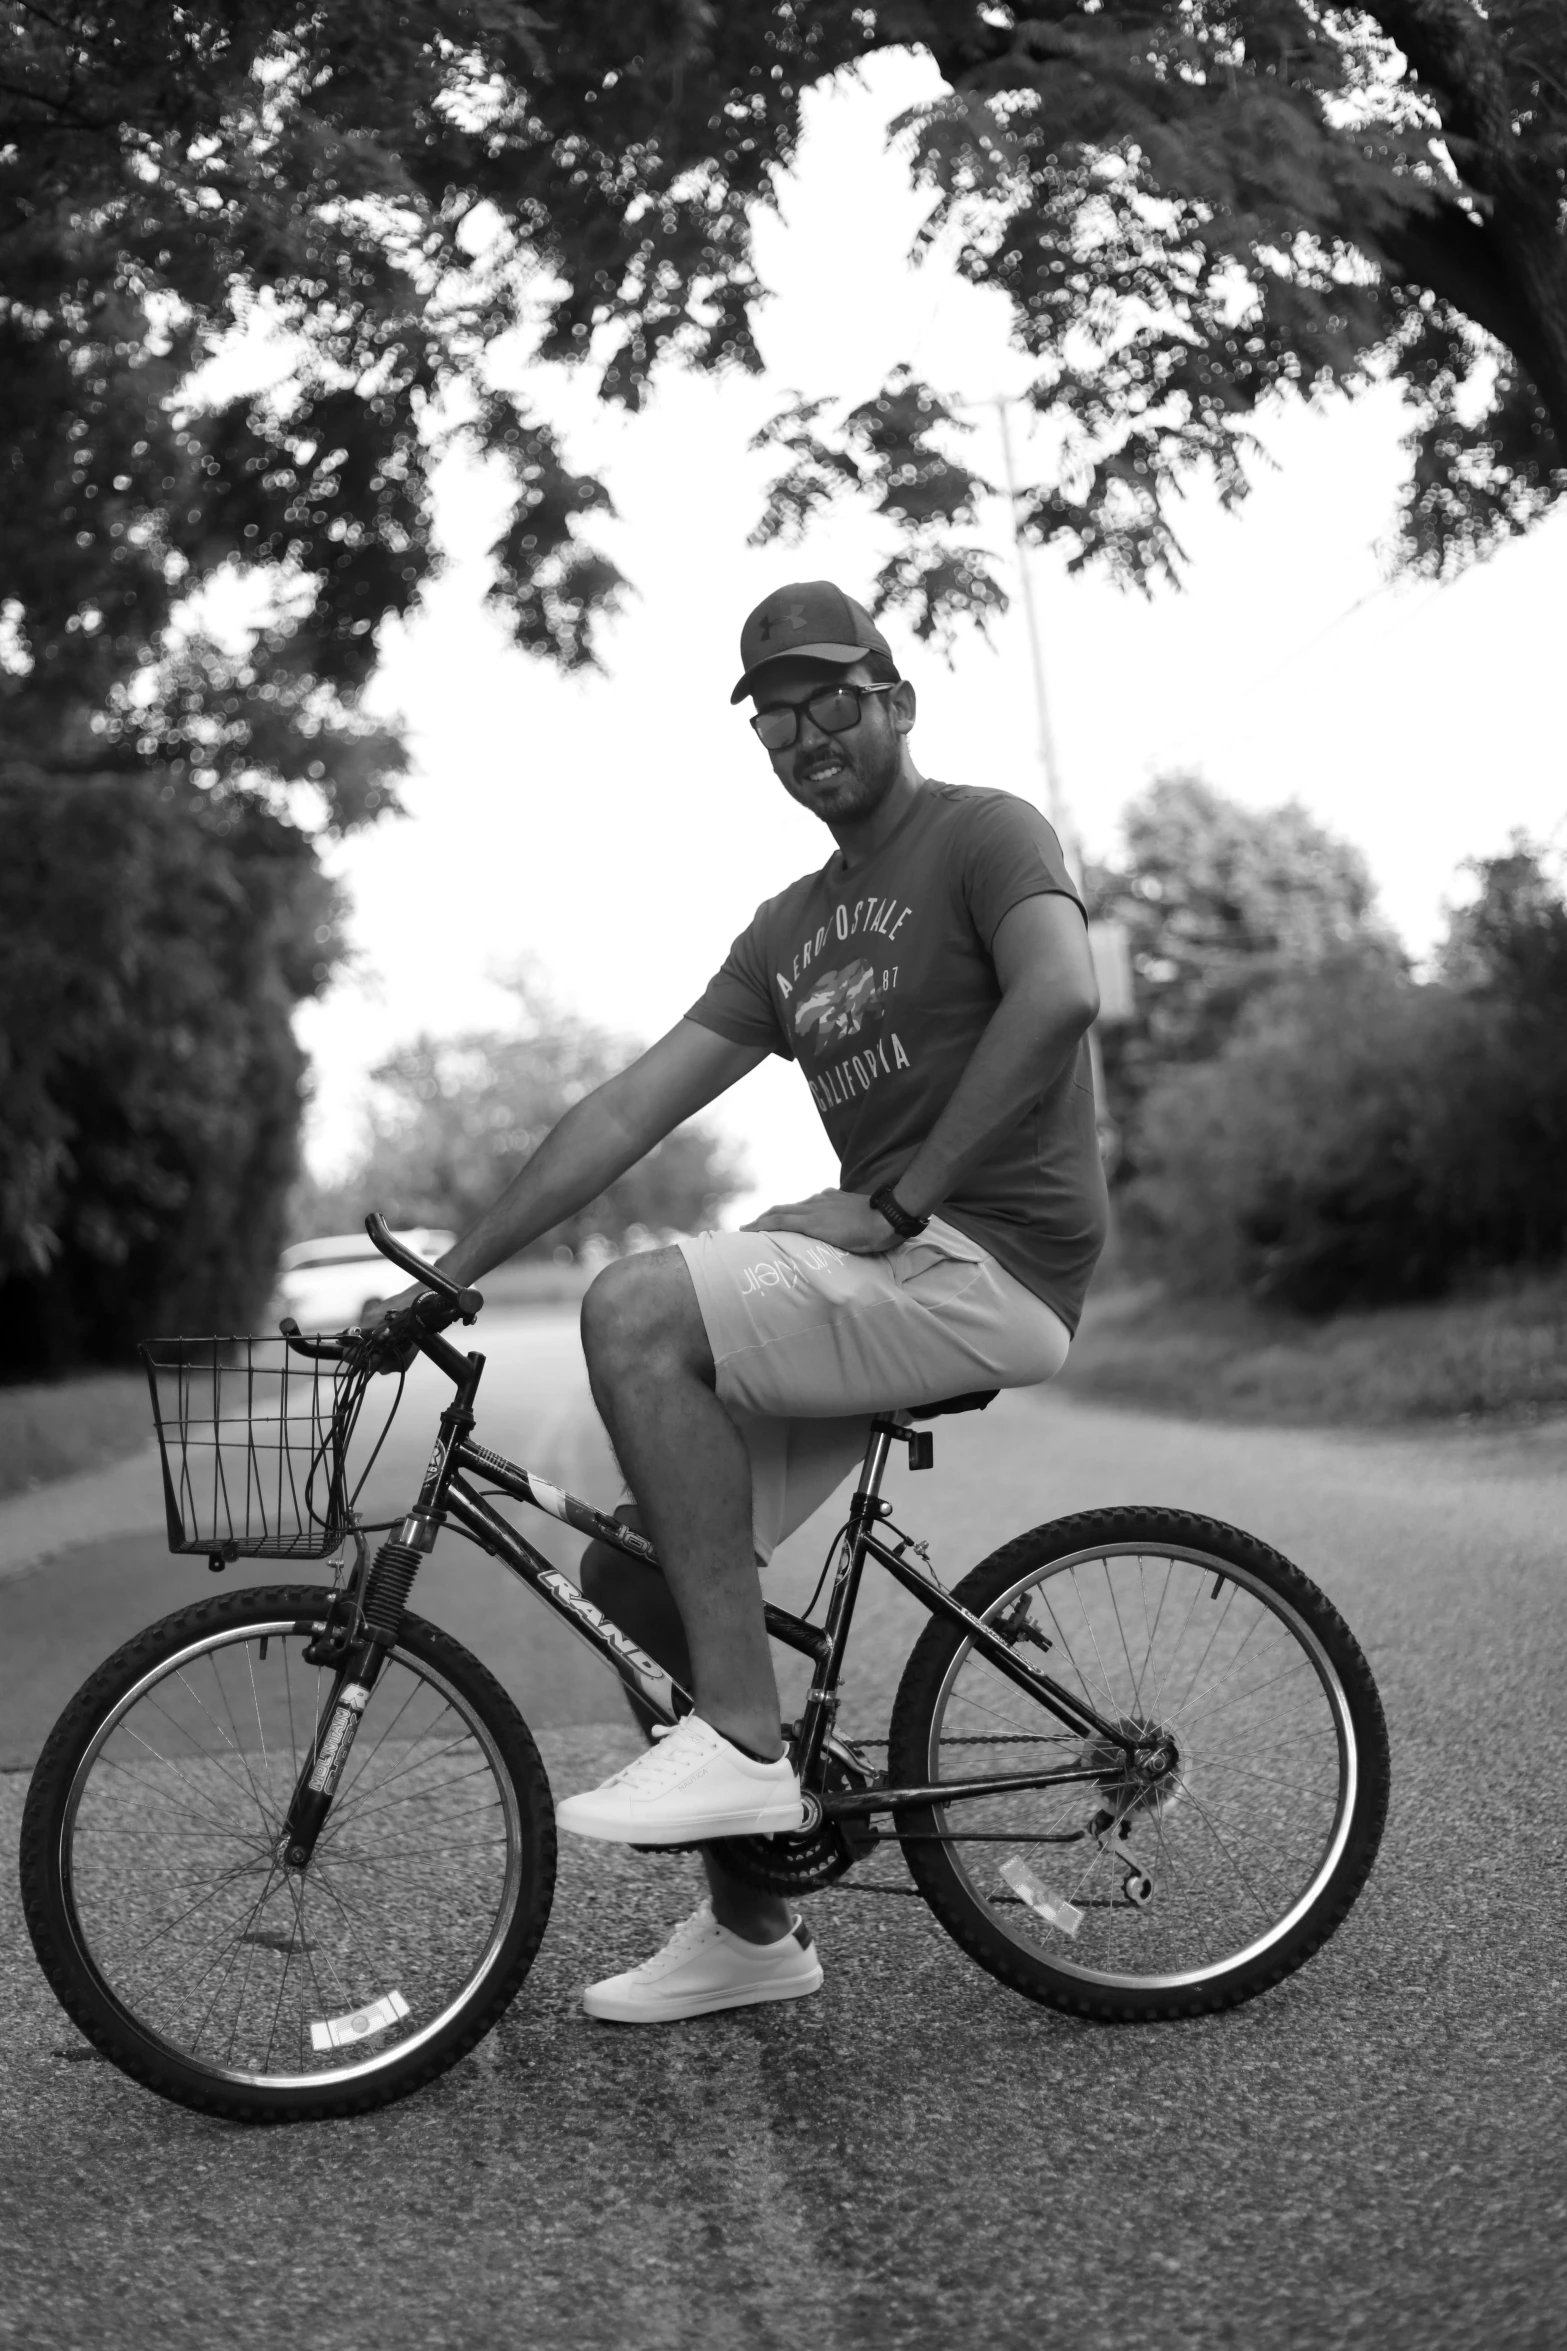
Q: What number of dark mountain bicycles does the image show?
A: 1